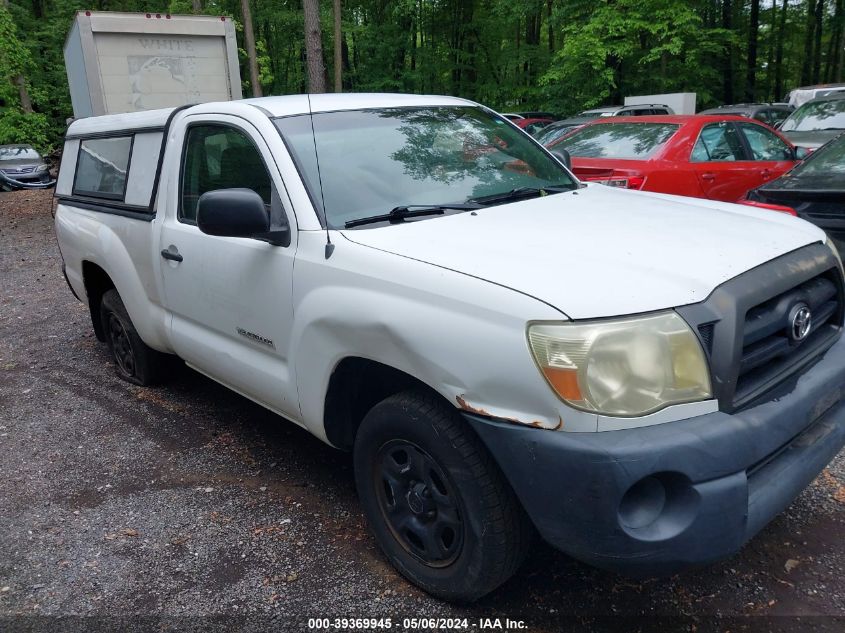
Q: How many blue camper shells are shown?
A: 0